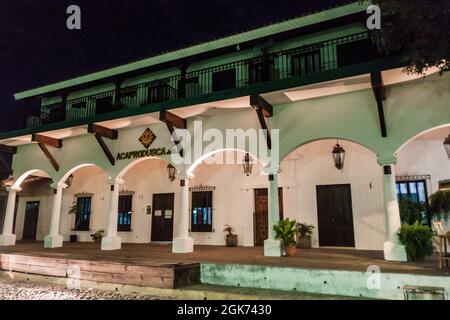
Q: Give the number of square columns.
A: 6